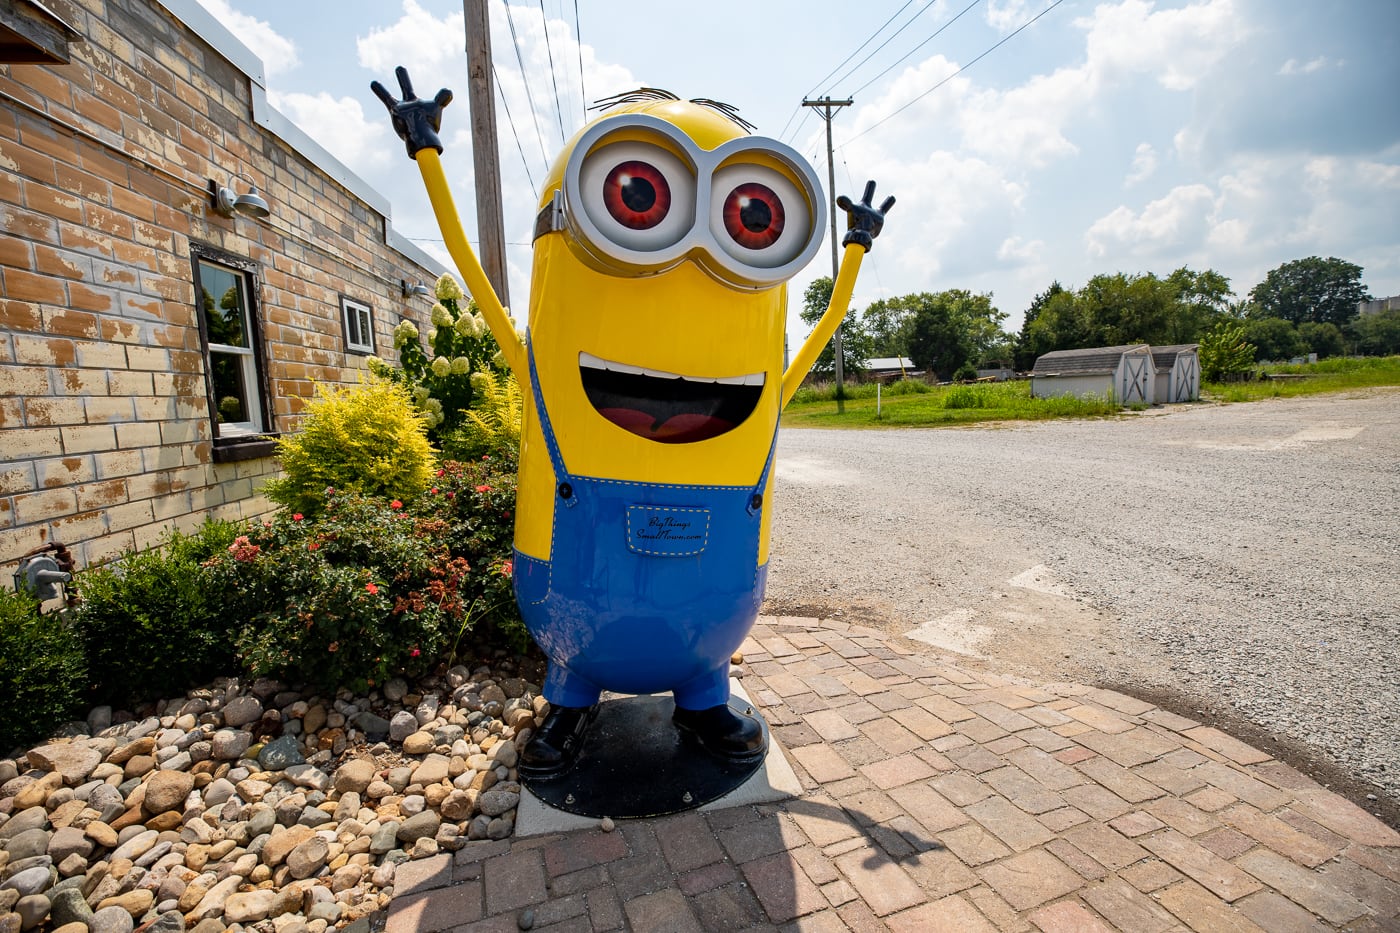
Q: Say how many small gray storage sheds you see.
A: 2